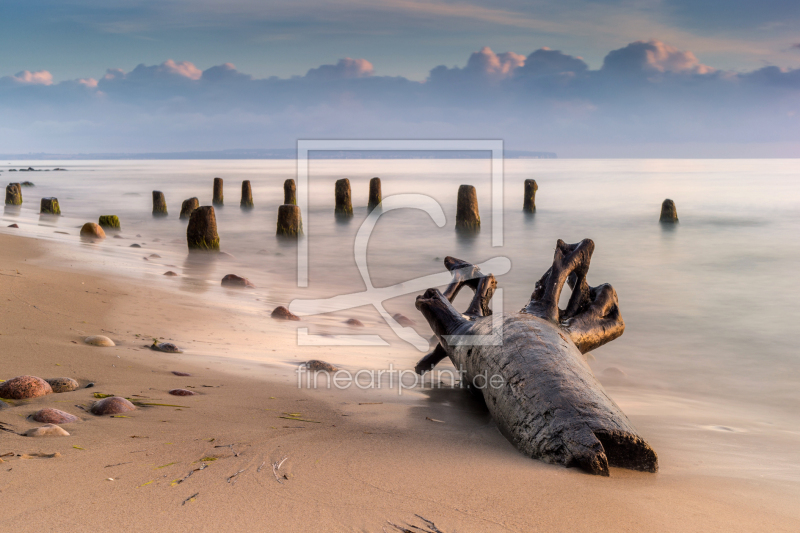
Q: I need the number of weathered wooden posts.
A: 15